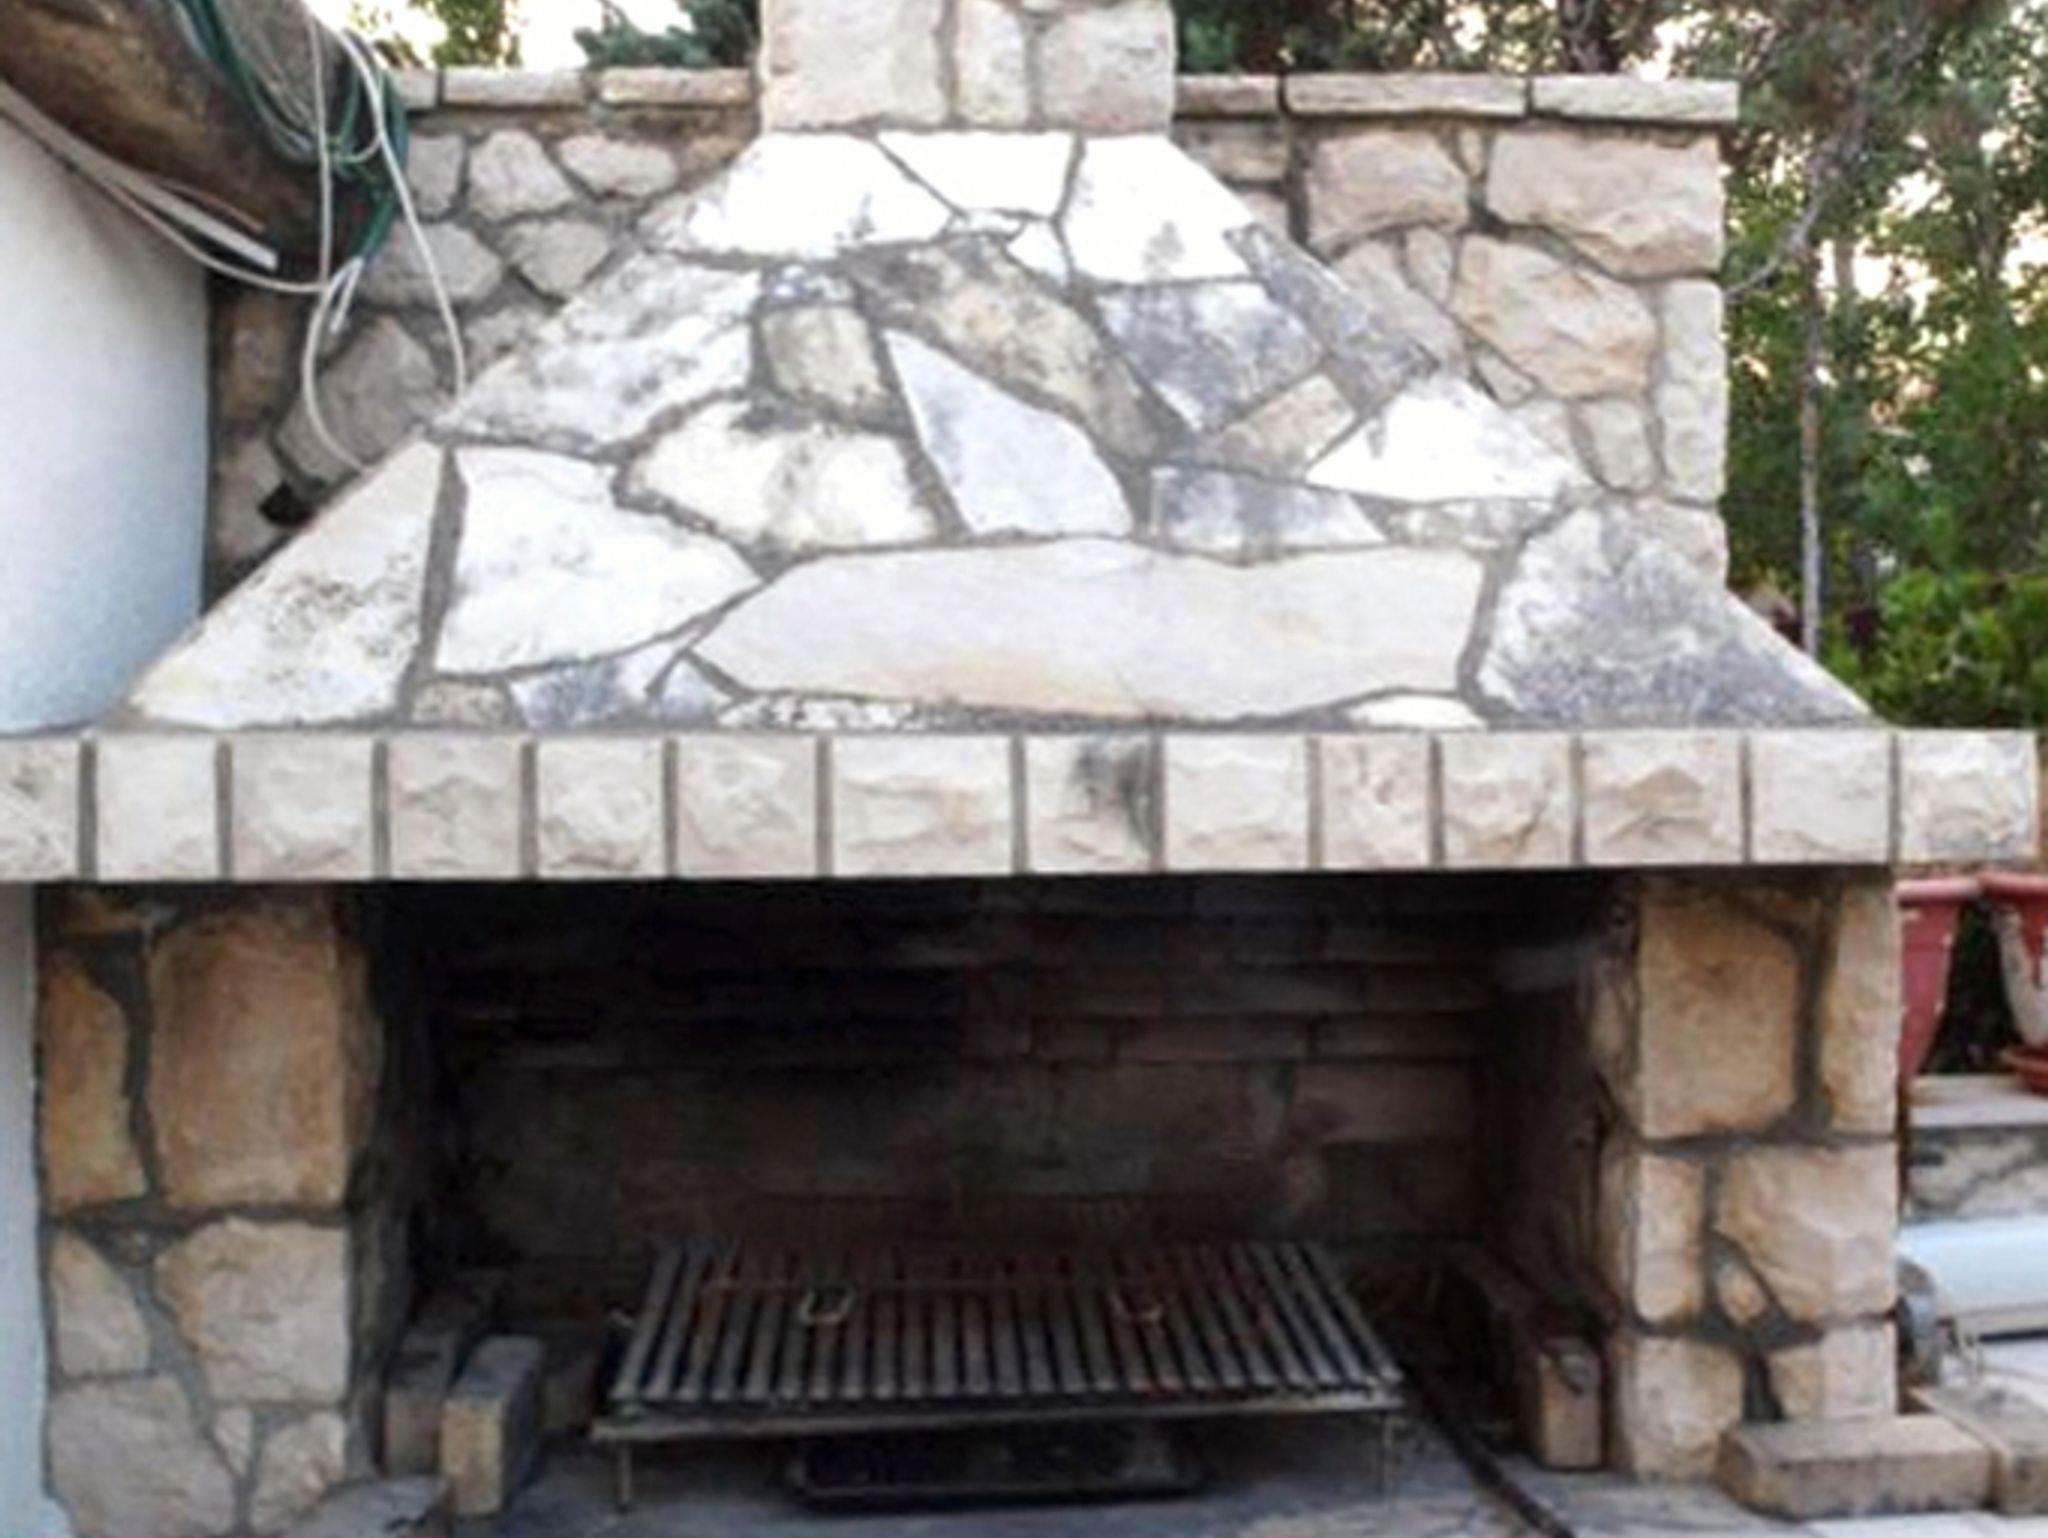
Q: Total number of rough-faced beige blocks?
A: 14